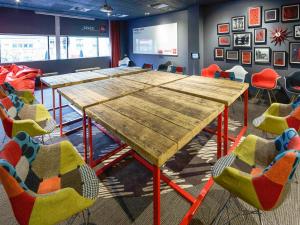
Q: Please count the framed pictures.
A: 15